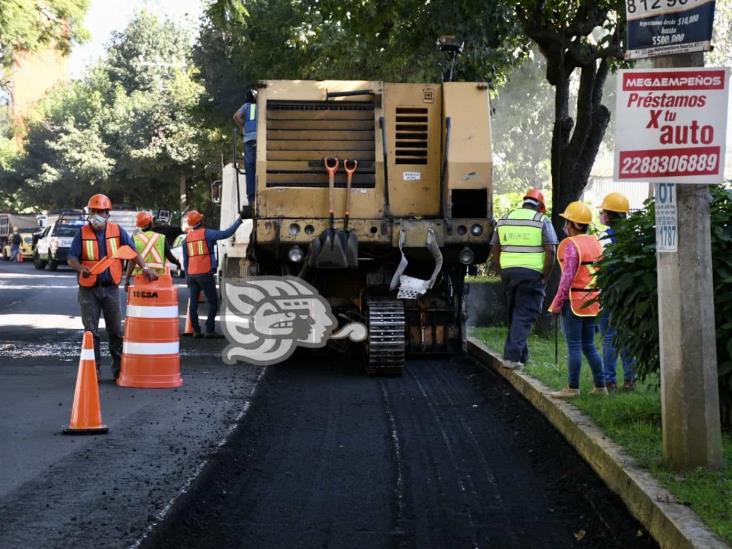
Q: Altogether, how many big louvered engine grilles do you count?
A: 1